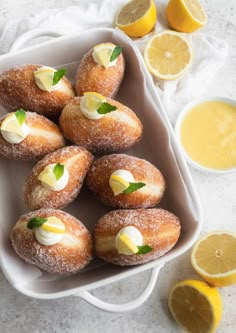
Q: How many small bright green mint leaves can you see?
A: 8